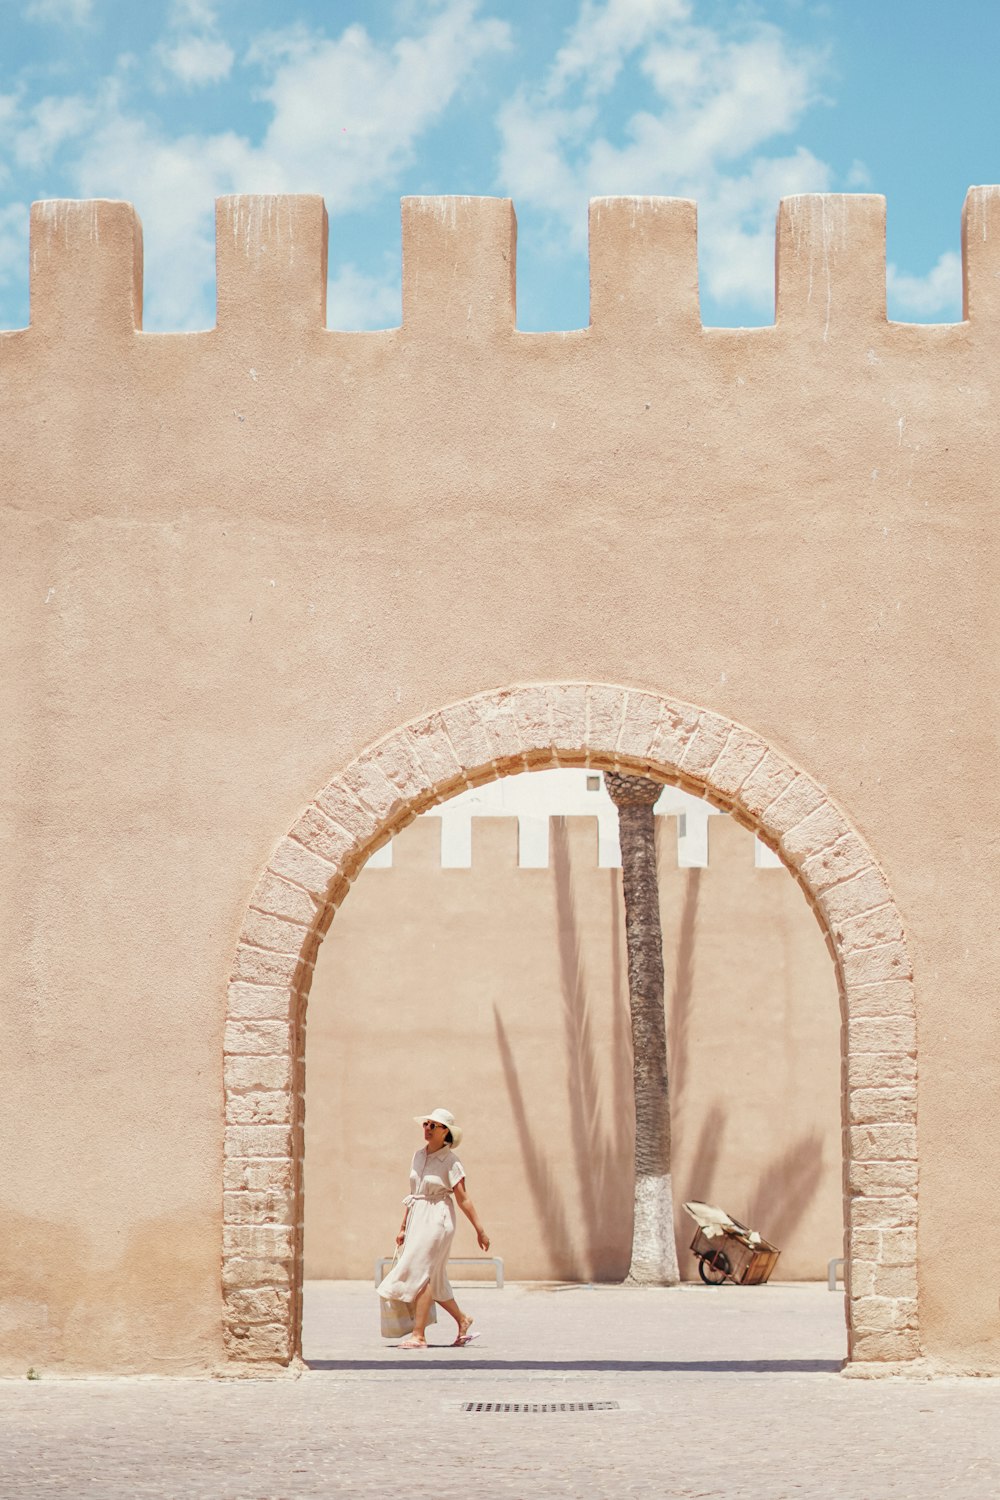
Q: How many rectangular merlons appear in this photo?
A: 11